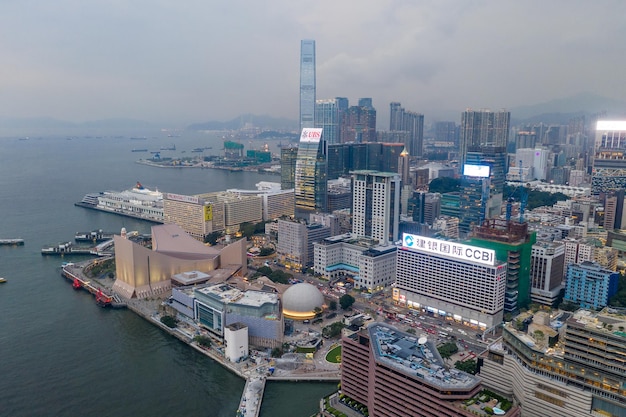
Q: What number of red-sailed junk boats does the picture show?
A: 2